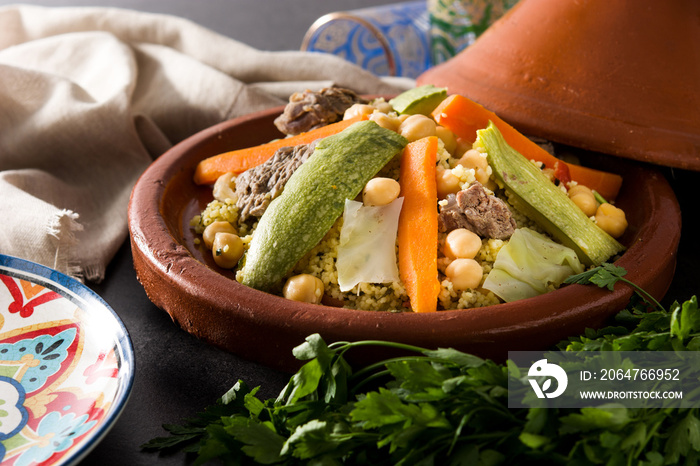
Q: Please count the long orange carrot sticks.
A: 3